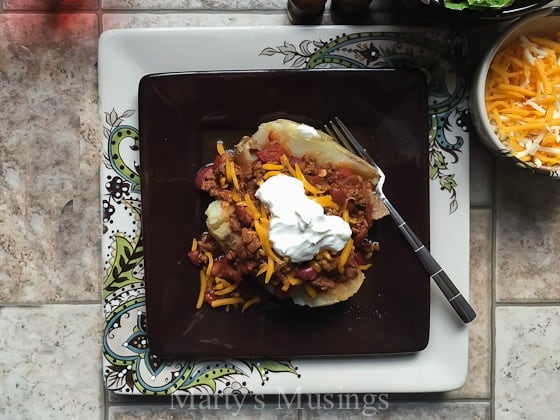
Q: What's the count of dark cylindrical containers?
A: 2